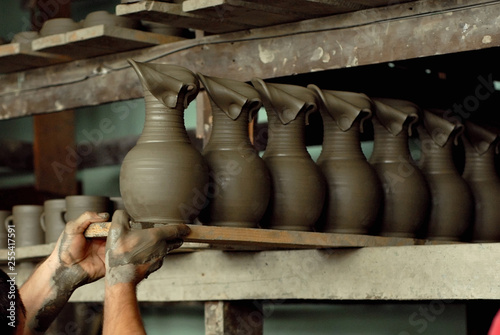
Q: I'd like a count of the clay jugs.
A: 7